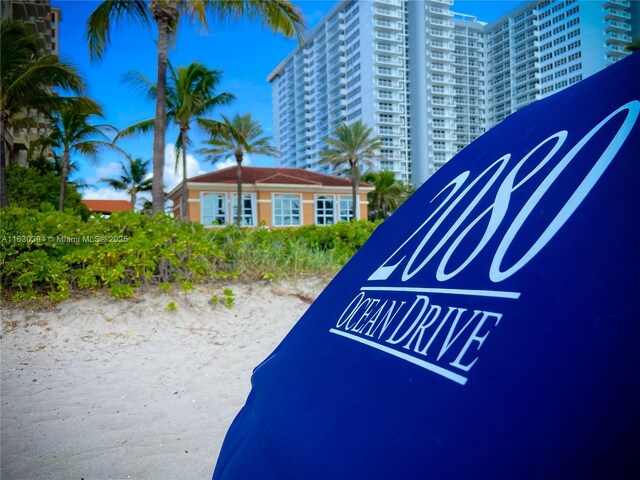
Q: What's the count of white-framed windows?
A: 5